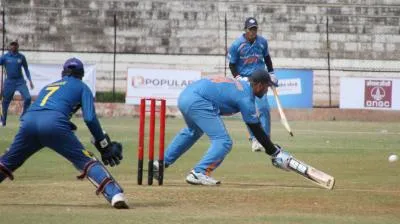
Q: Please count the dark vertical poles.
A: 4